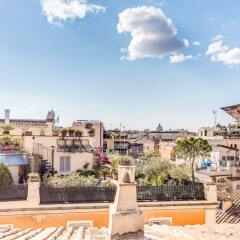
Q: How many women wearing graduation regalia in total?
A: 0